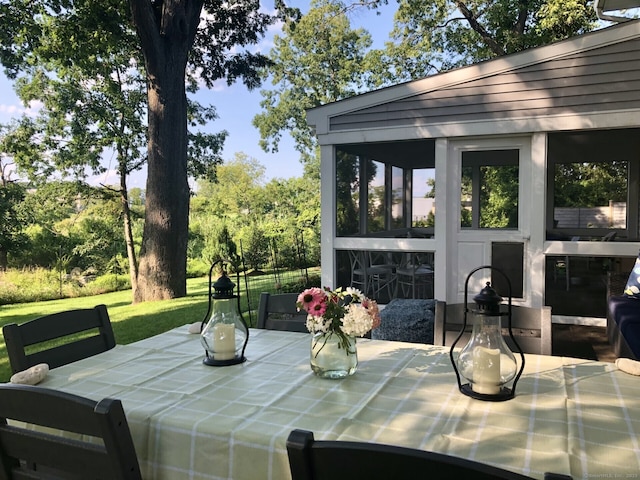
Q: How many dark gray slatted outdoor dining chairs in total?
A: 5